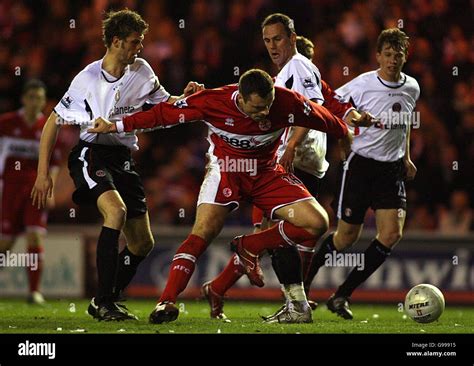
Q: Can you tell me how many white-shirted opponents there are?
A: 3